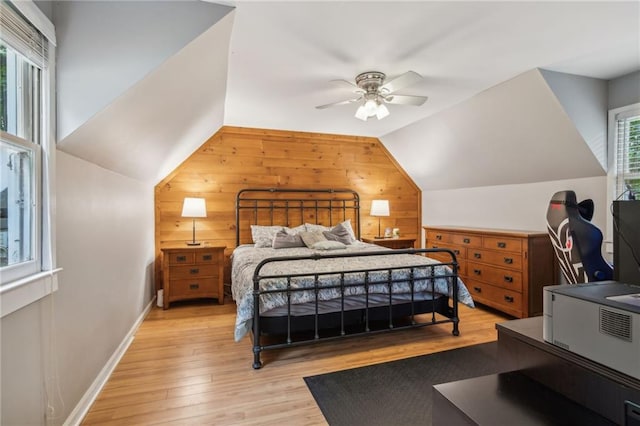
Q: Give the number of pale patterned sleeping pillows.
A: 2